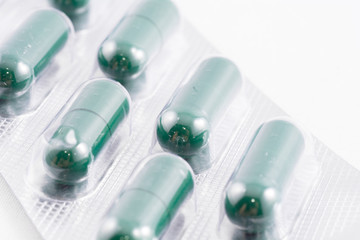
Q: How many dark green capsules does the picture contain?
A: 7